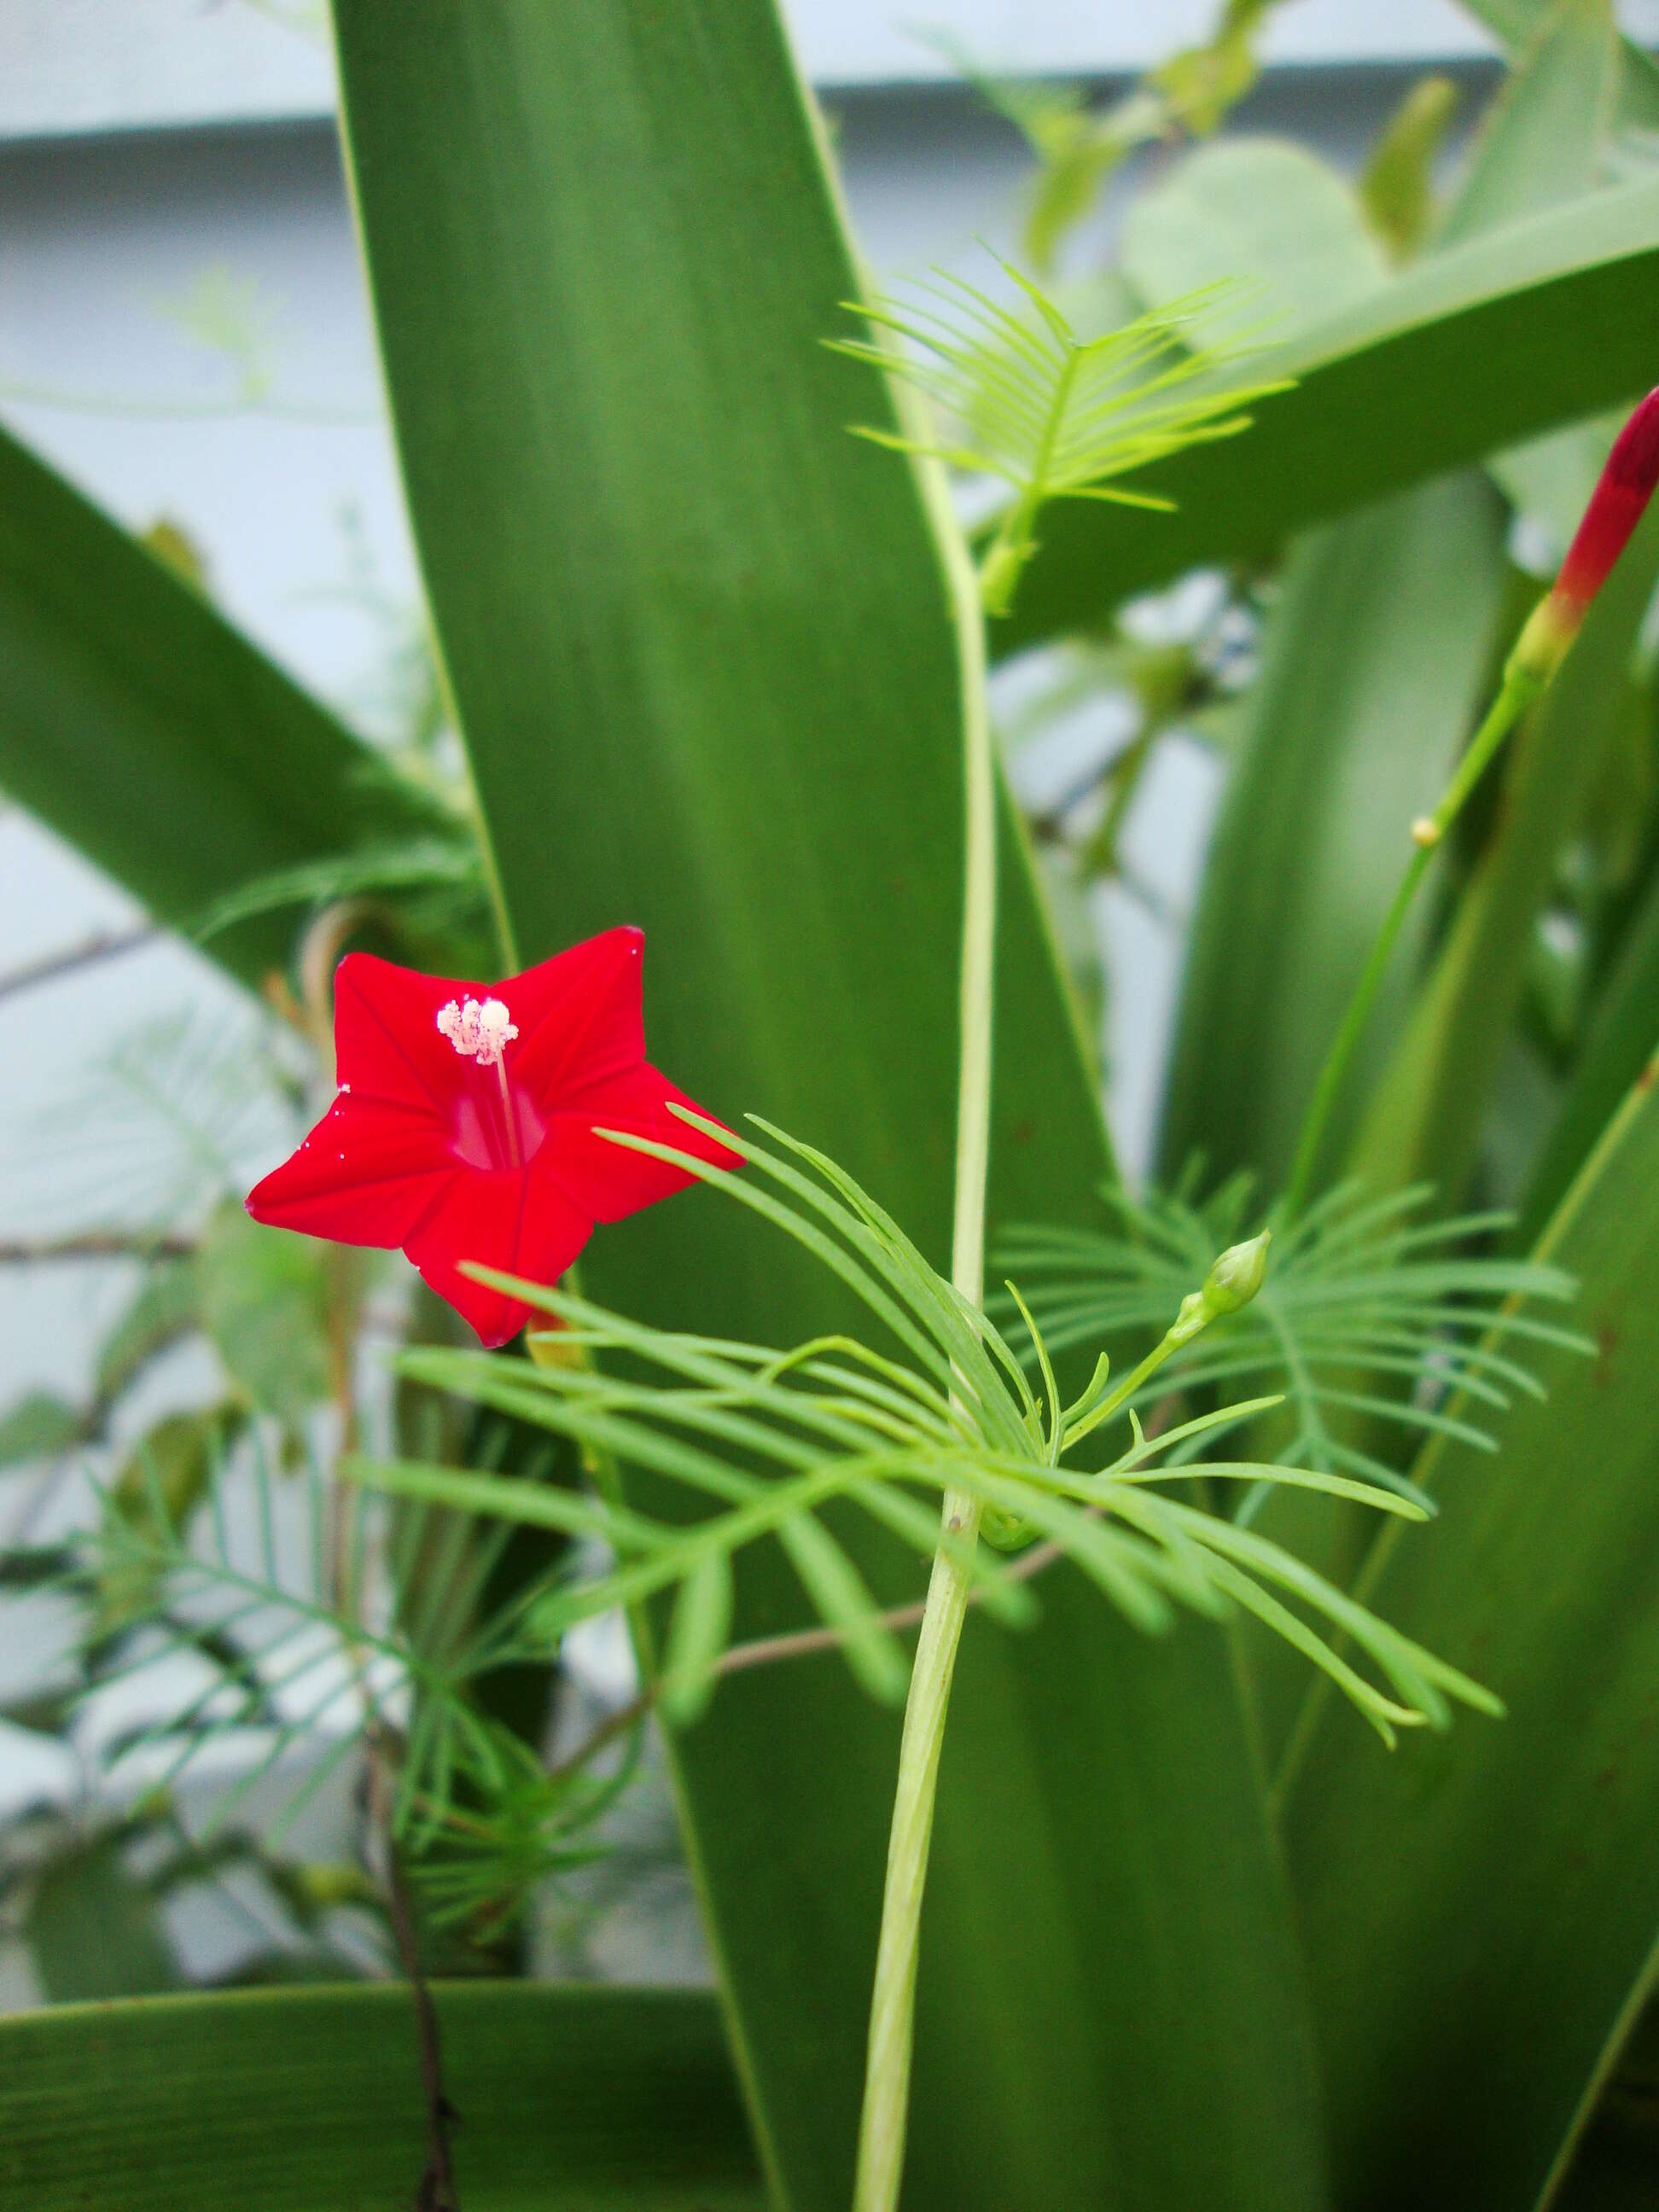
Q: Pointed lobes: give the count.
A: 5